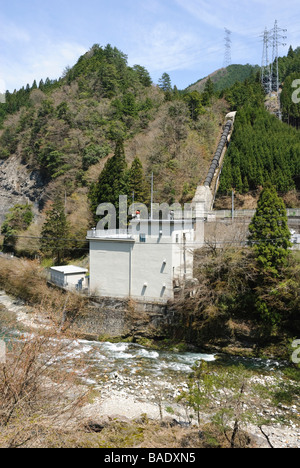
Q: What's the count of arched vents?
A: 4